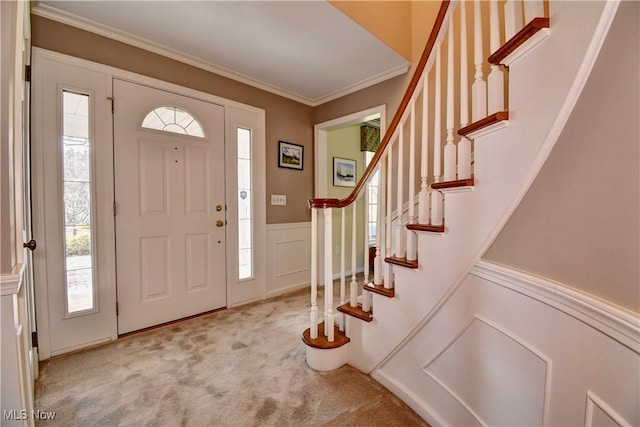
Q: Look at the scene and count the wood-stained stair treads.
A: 8